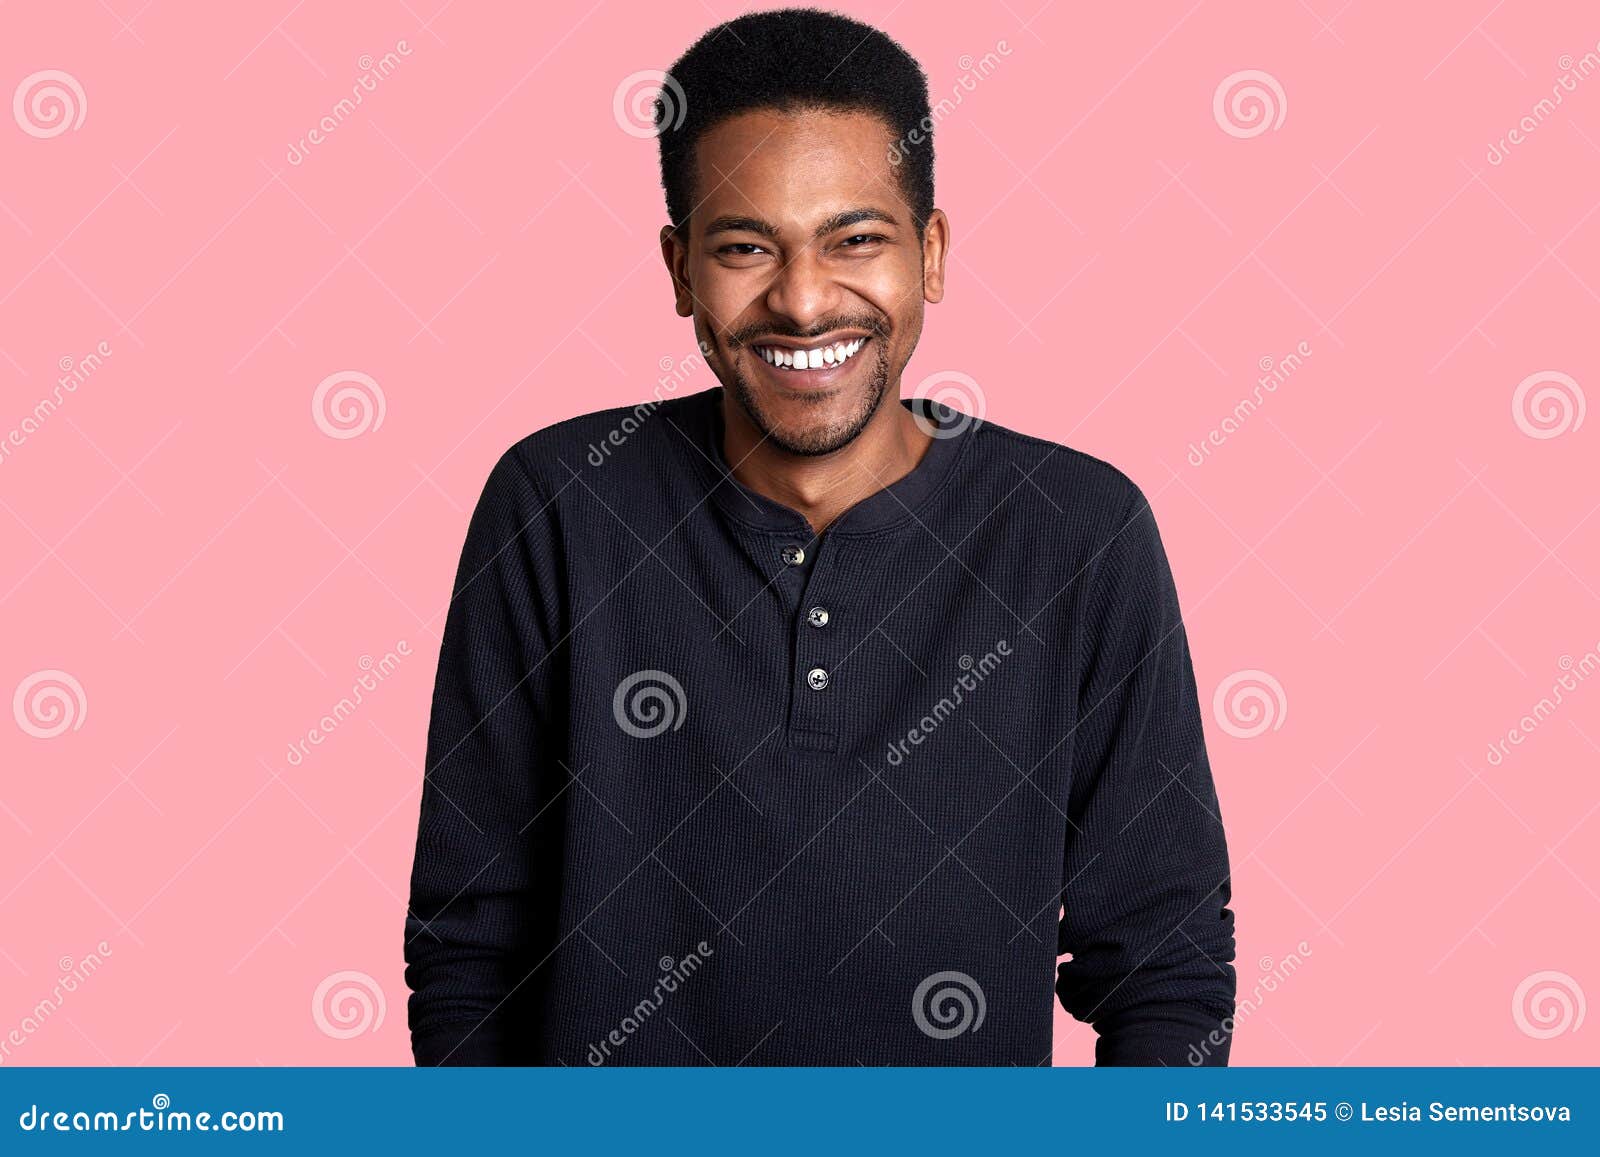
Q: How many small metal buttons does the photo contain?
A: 3